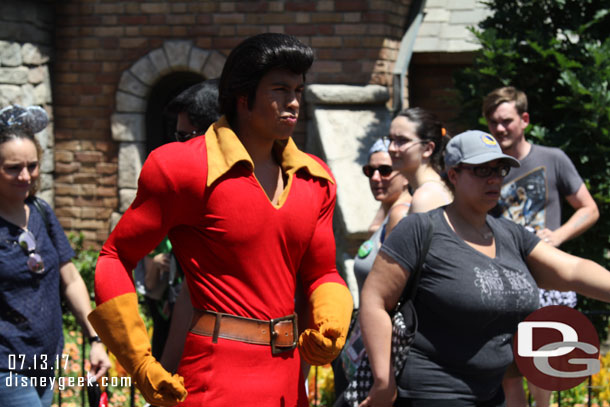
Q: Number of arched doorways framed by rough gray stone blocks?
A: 1